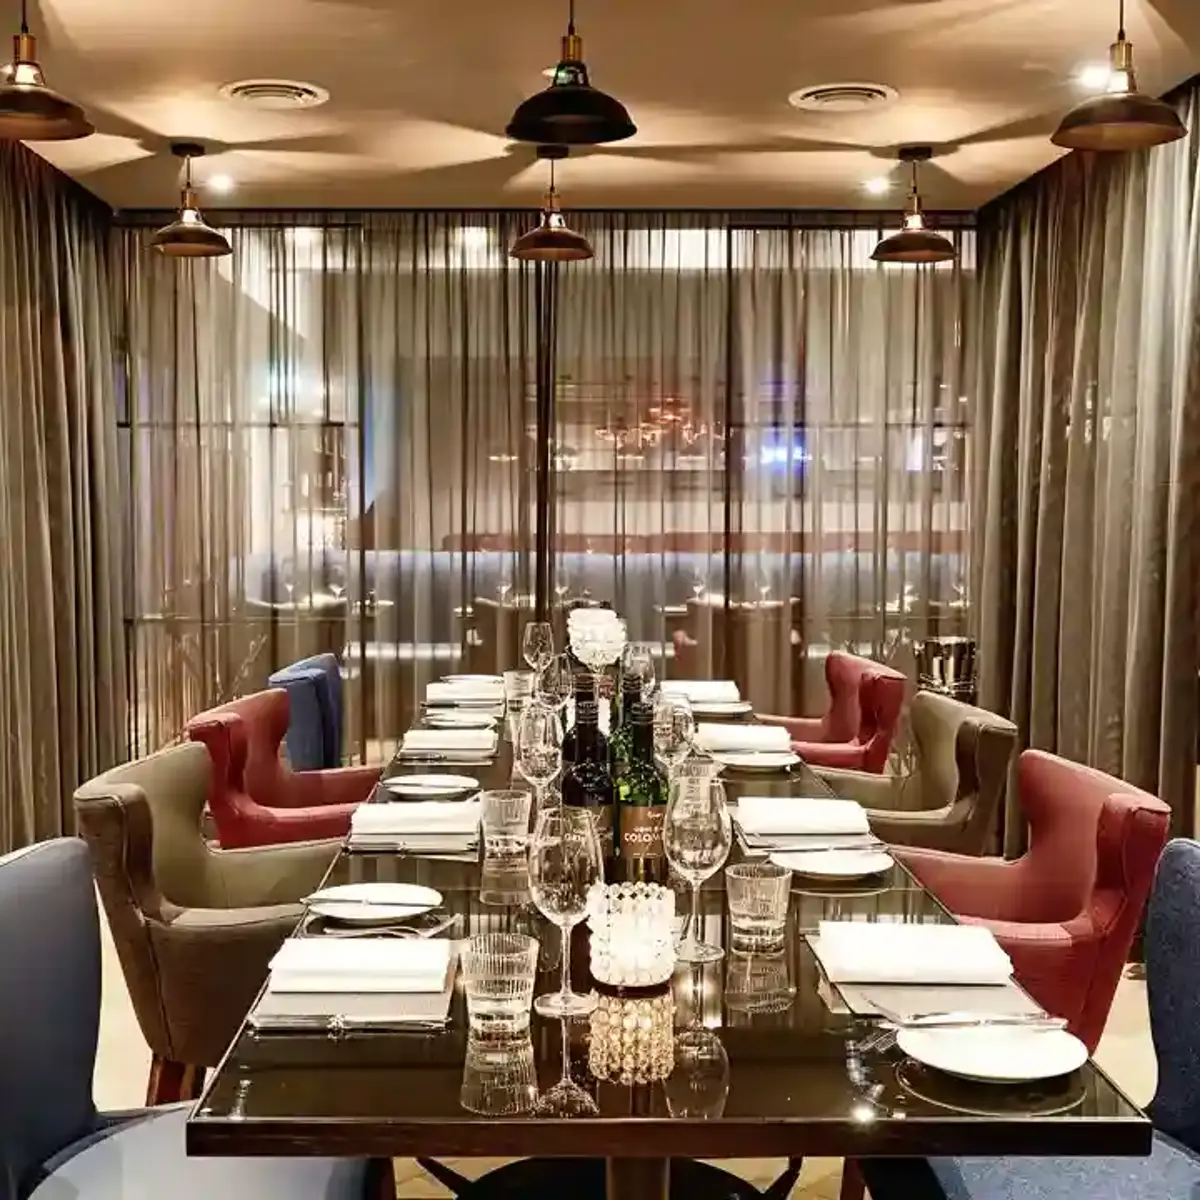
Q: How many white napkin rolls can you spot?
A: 8